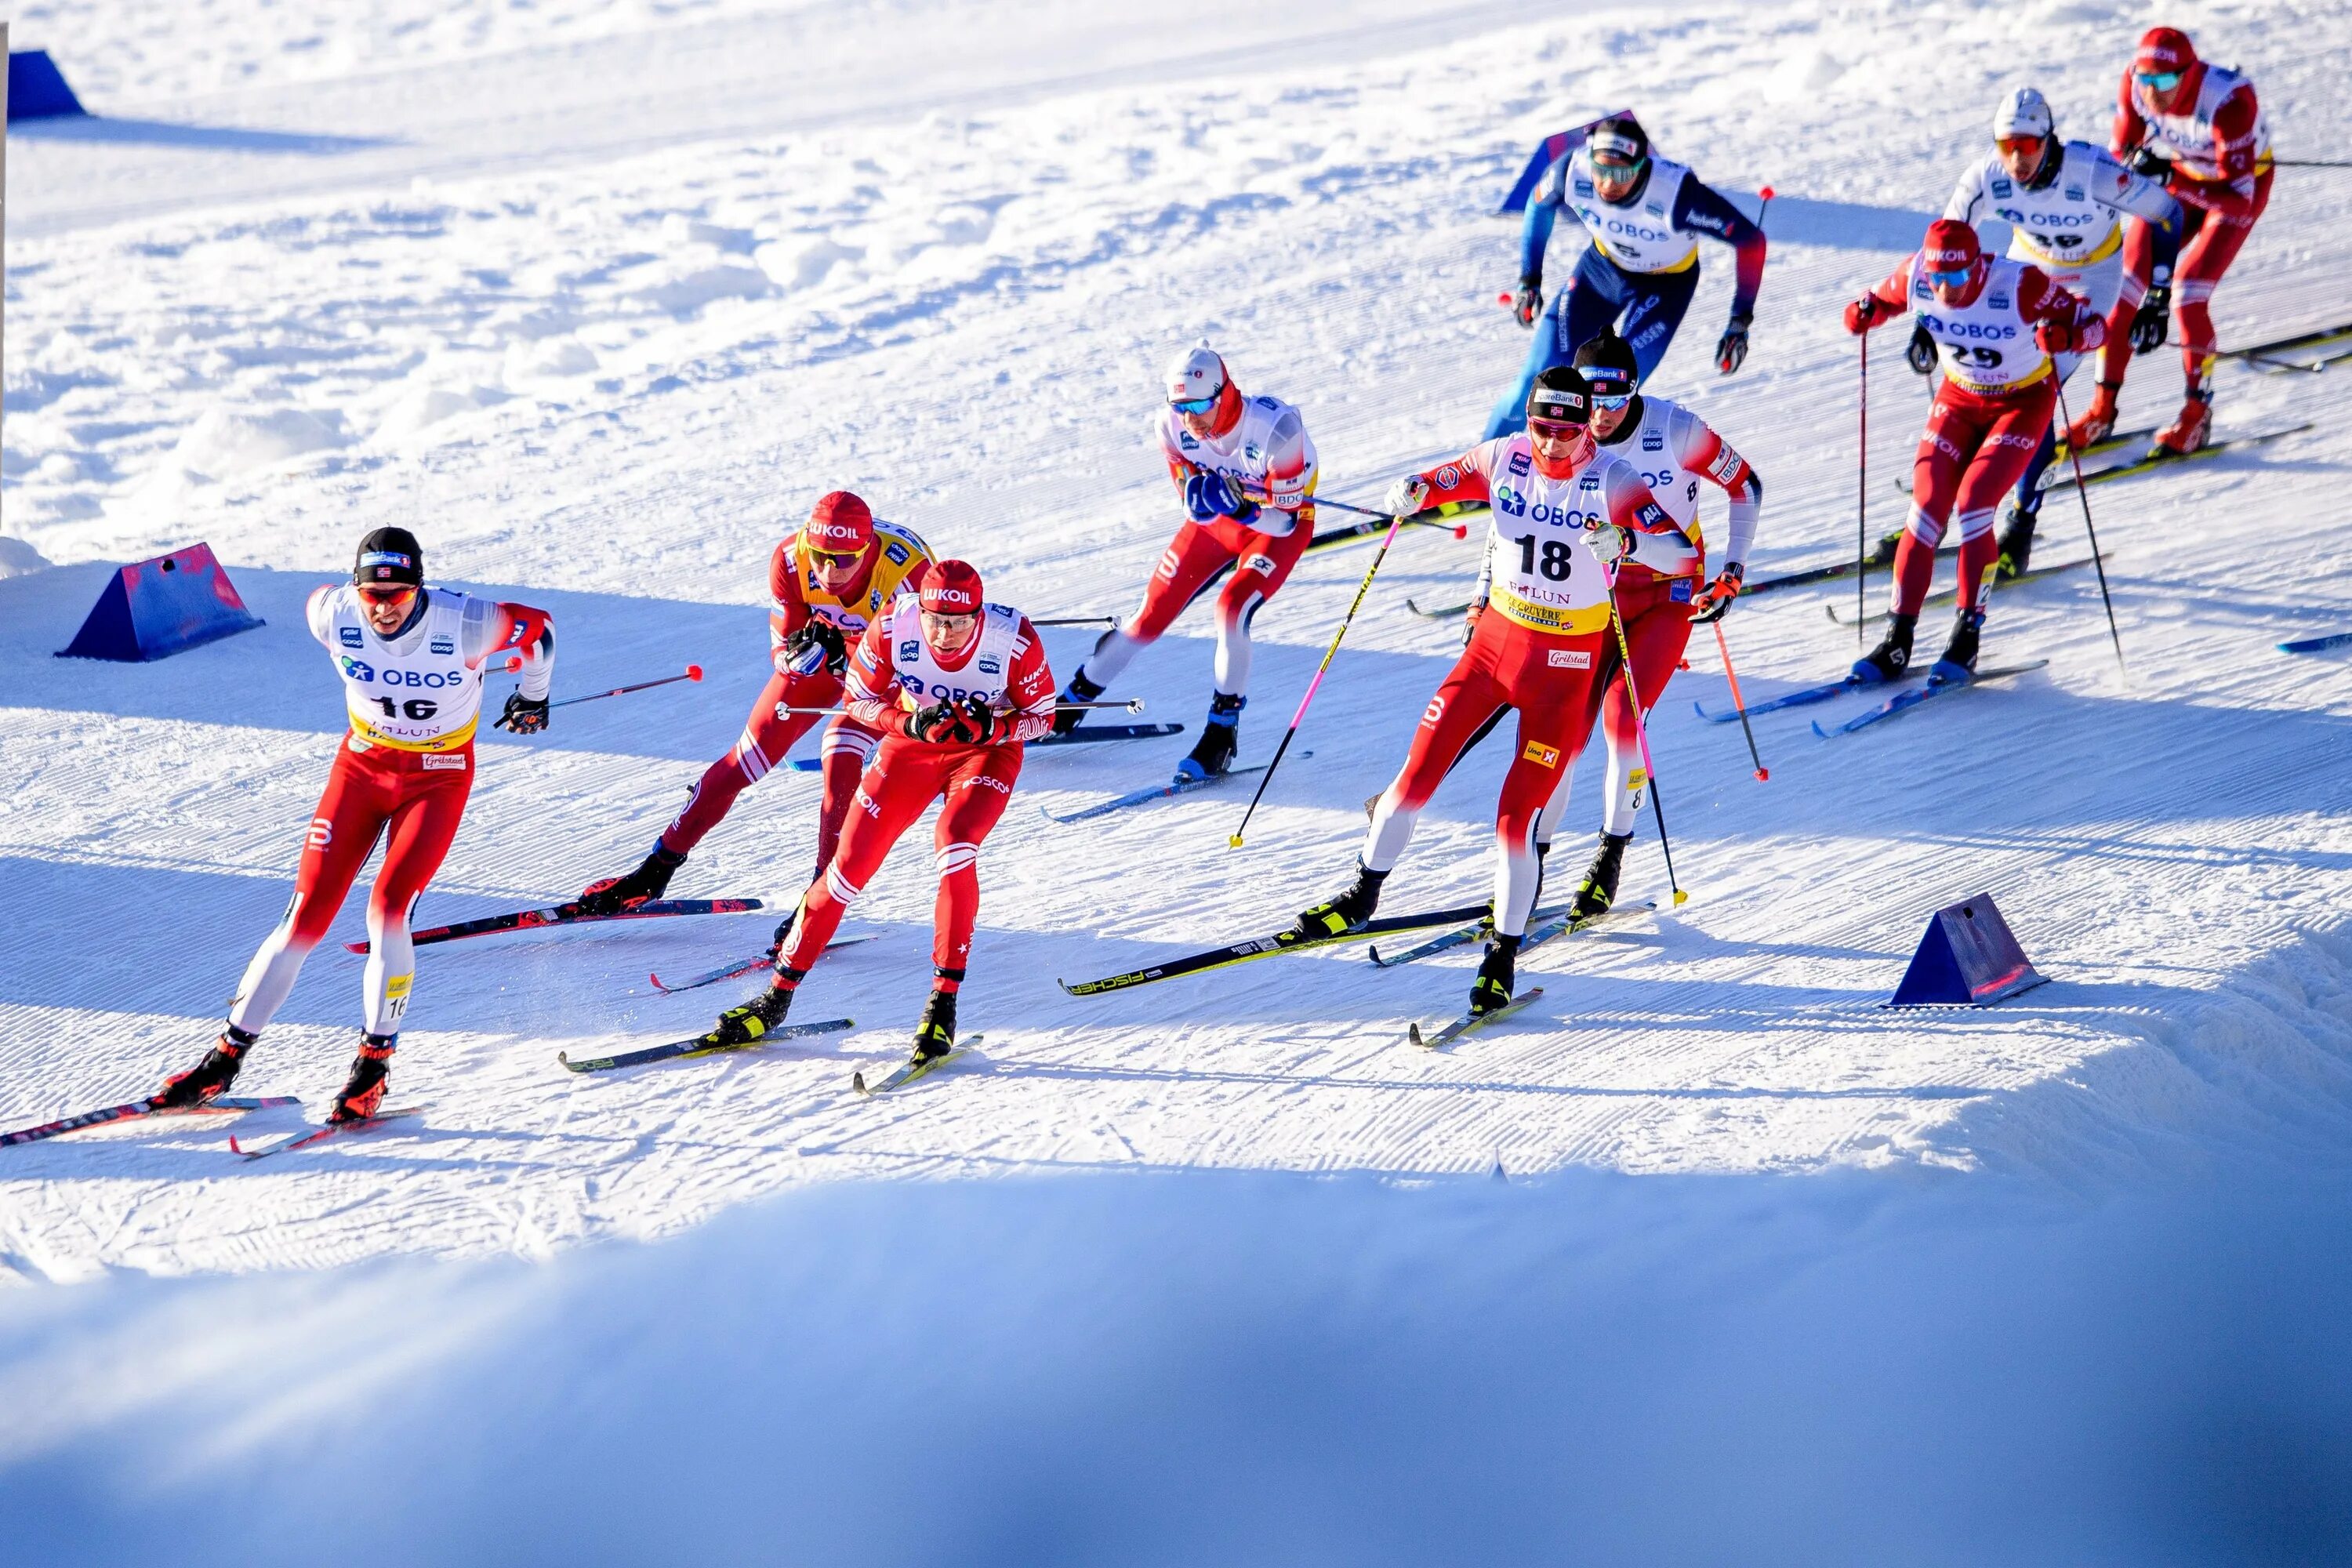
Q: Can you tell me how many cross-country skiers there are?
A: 10